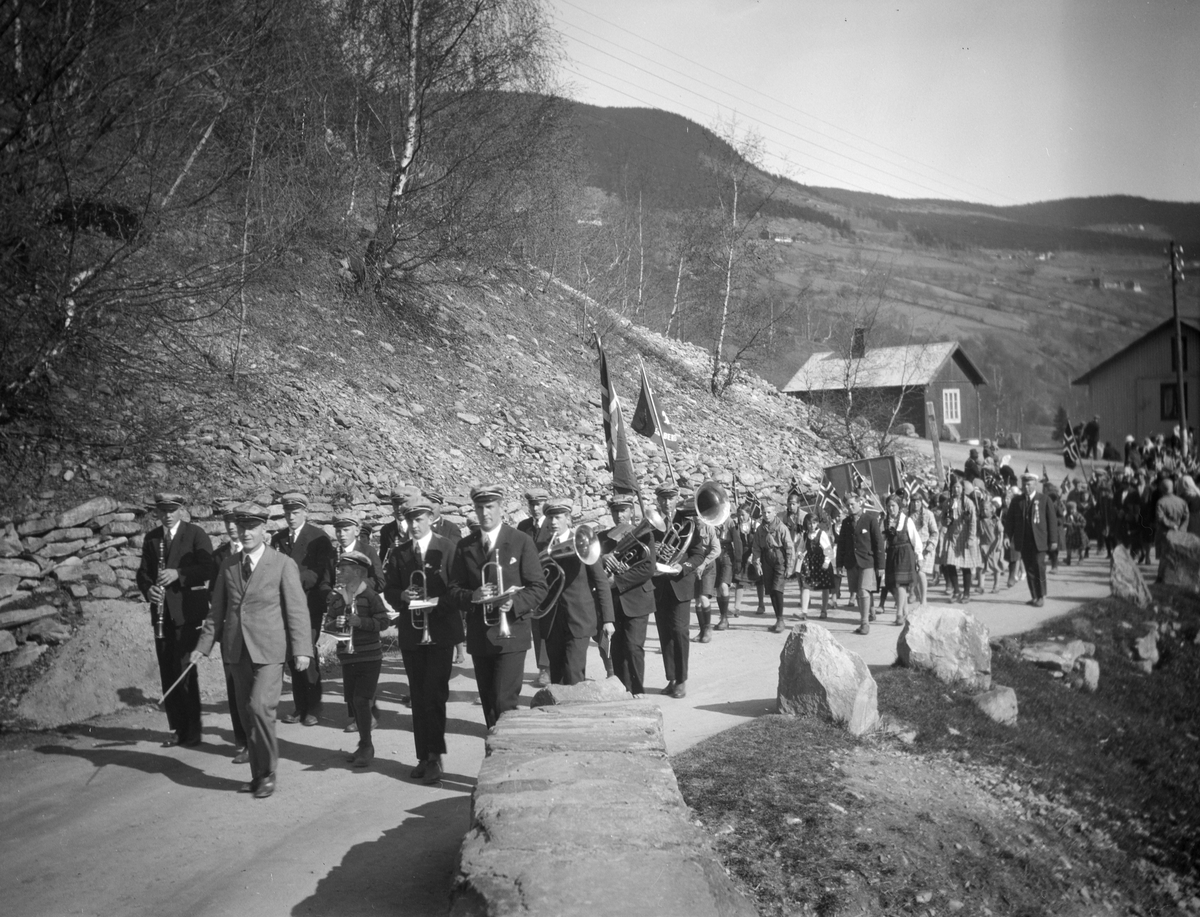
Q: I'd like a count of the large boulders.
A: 4